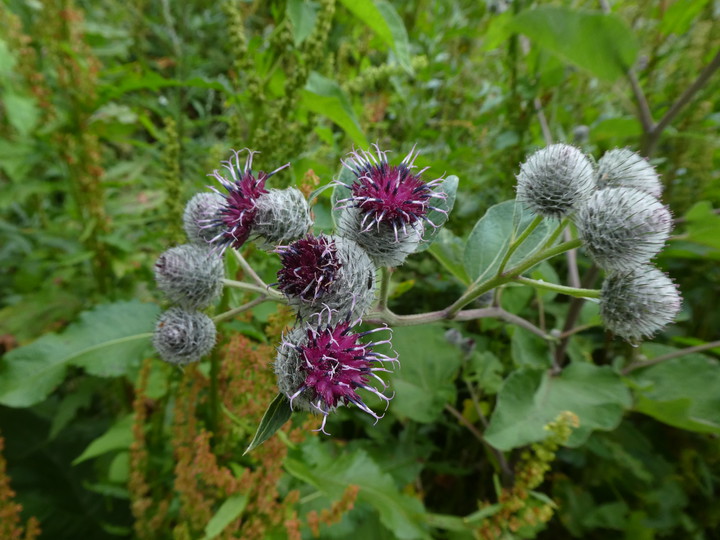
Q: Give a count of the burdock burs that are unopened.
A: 7